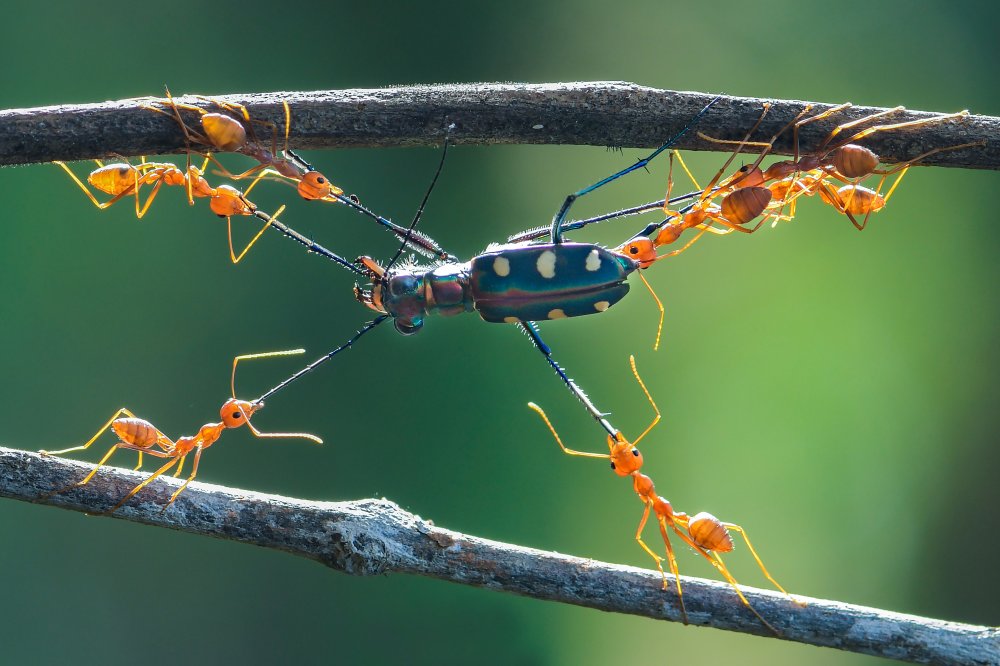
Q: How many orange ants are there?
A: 7